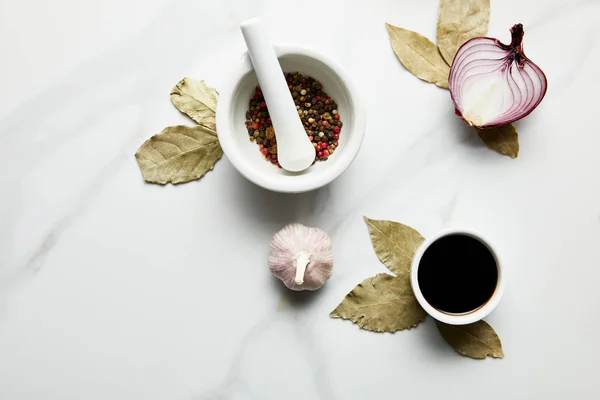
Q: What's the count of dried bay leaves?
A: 8